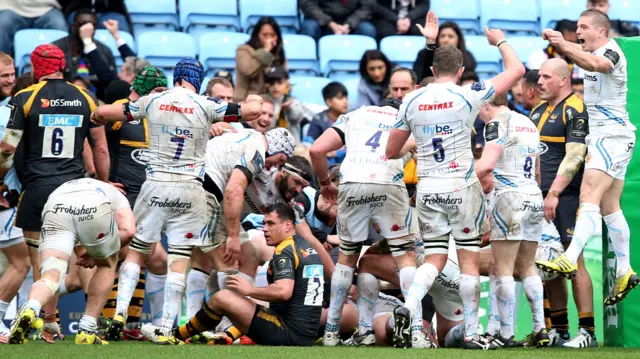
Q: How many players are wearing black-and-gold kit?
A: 4